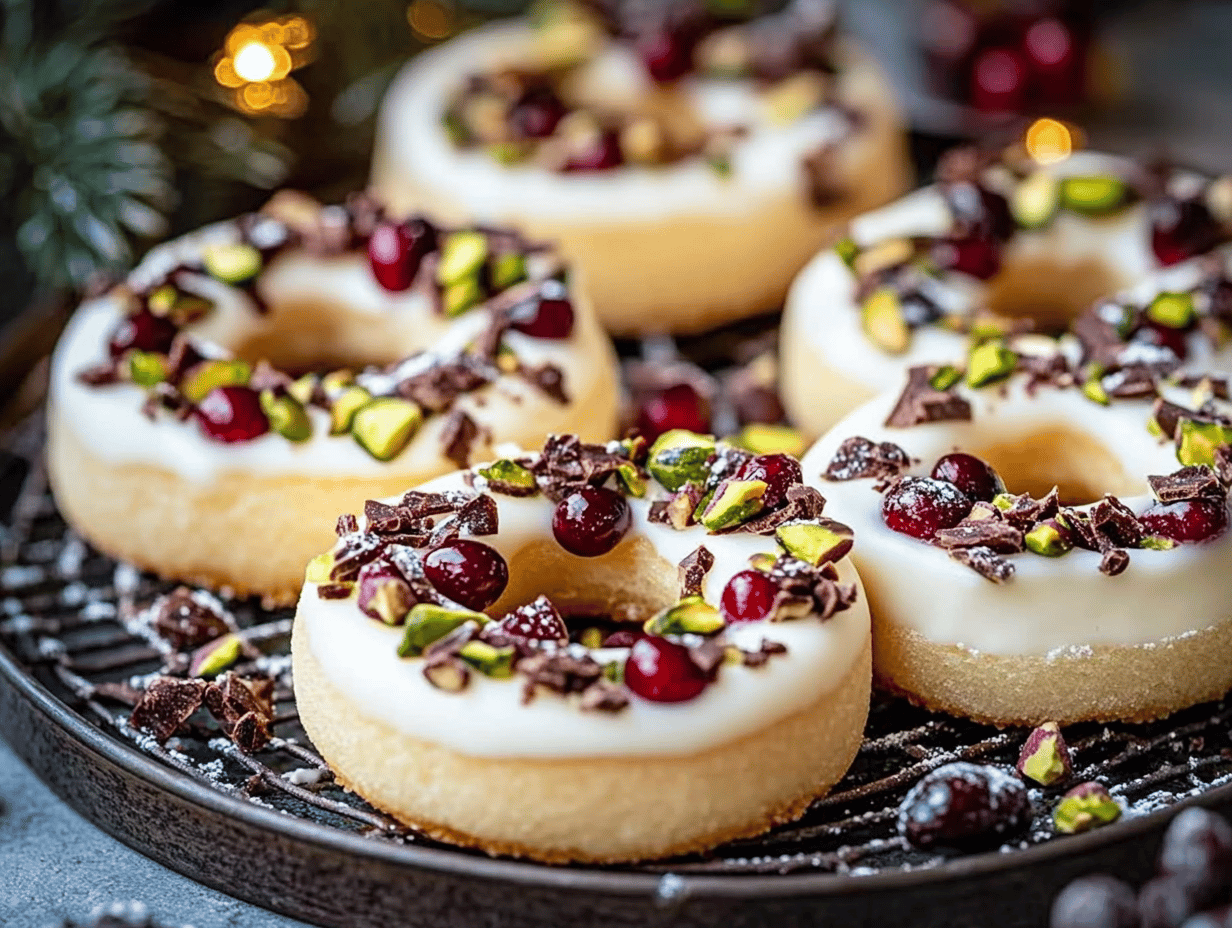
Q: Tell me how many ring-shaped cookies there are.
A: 5